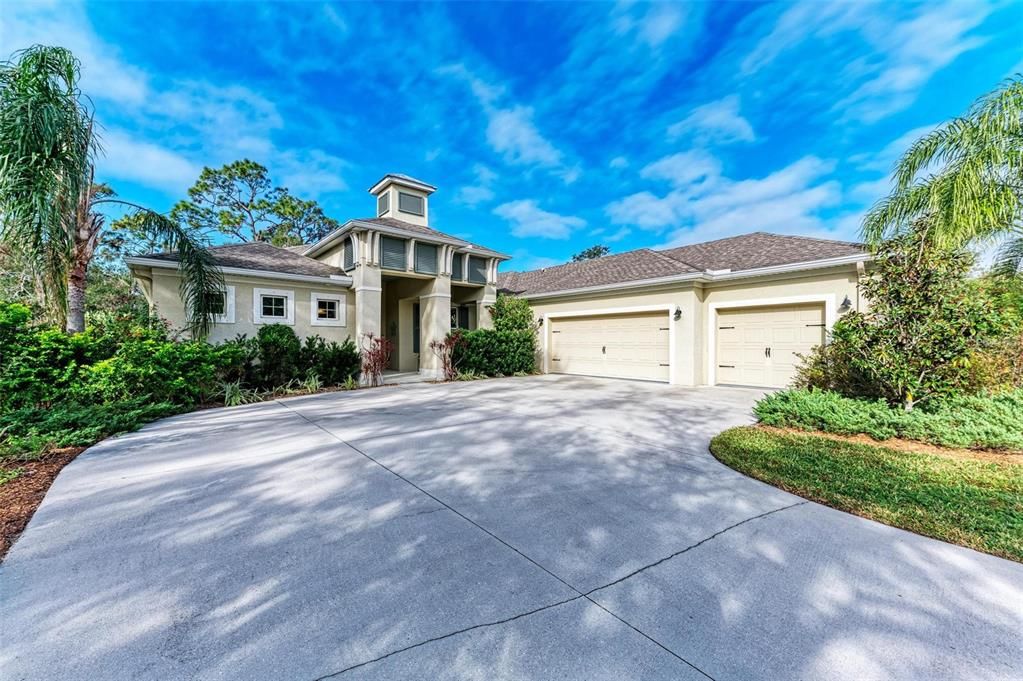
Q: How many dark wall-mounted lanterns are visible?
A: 3